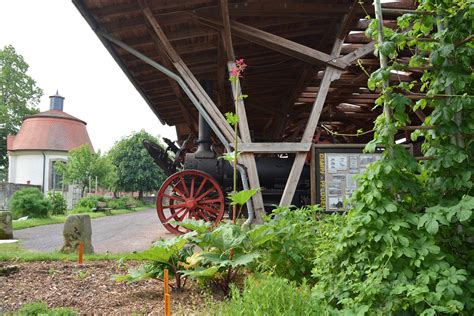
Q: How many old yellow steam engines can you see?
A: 0